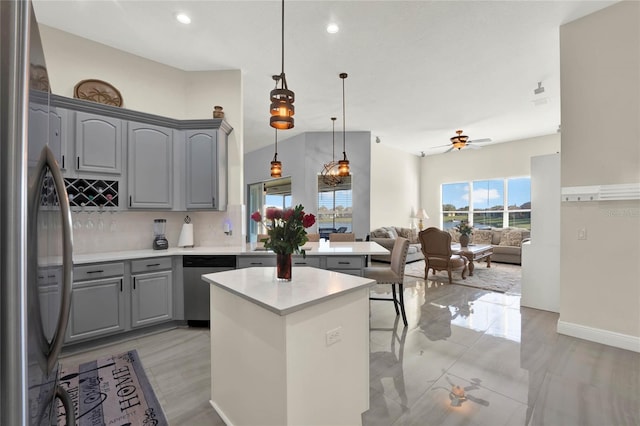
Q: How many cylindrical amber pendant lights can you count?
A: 3